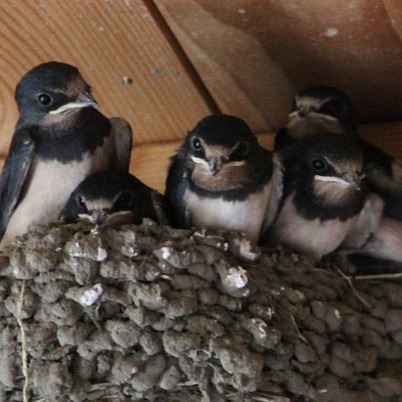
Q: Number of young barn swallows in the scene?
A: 5